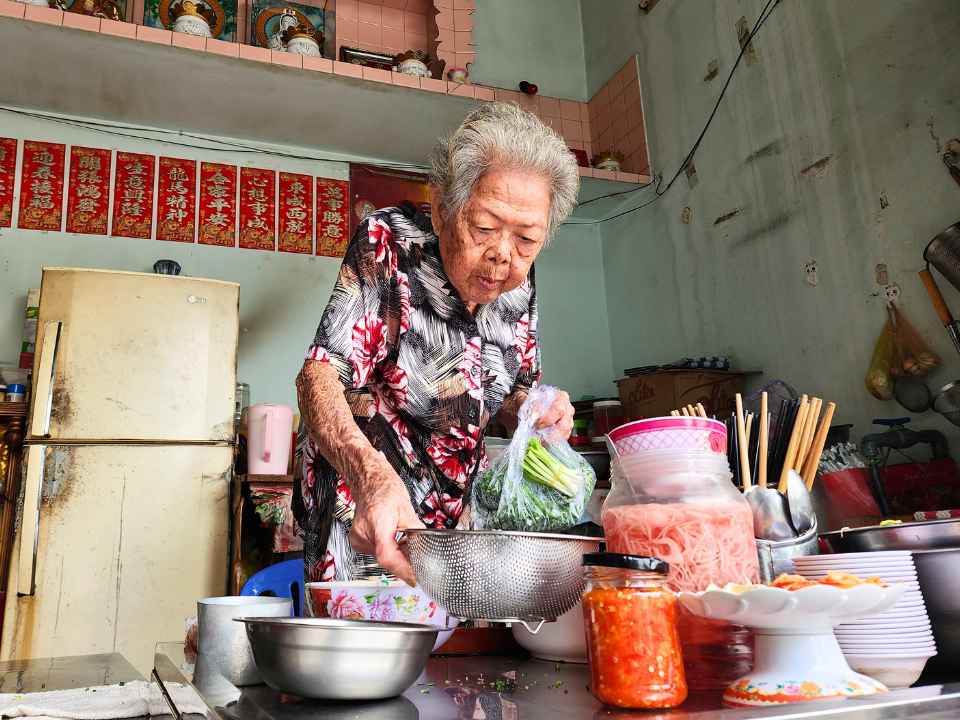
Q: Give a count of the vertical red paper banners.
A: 9